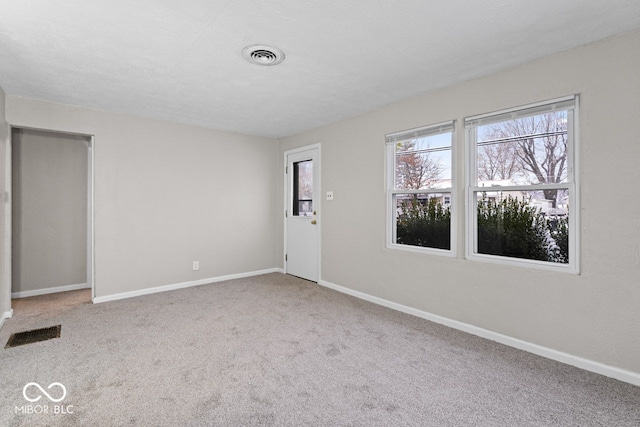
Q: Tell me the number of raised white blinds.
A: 2